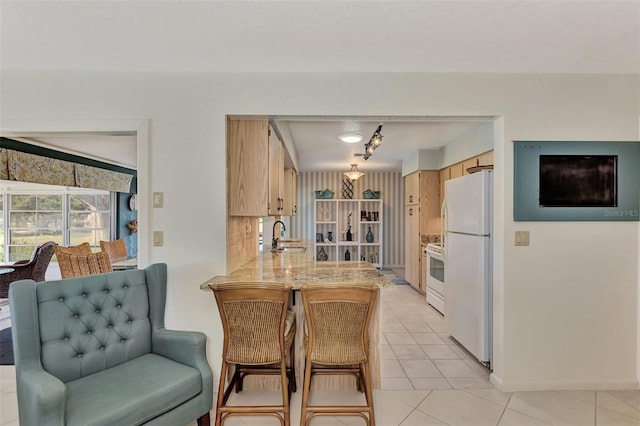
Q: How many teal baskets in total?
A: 2